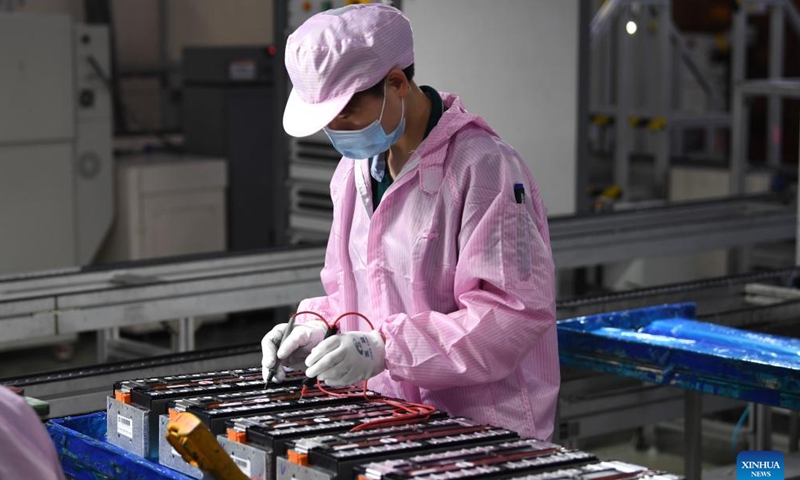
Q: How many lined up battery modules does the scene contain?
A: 6